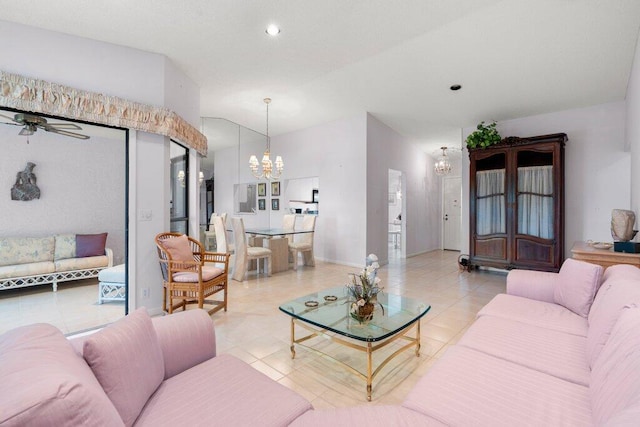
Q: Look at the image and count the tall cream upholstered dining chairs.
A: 4